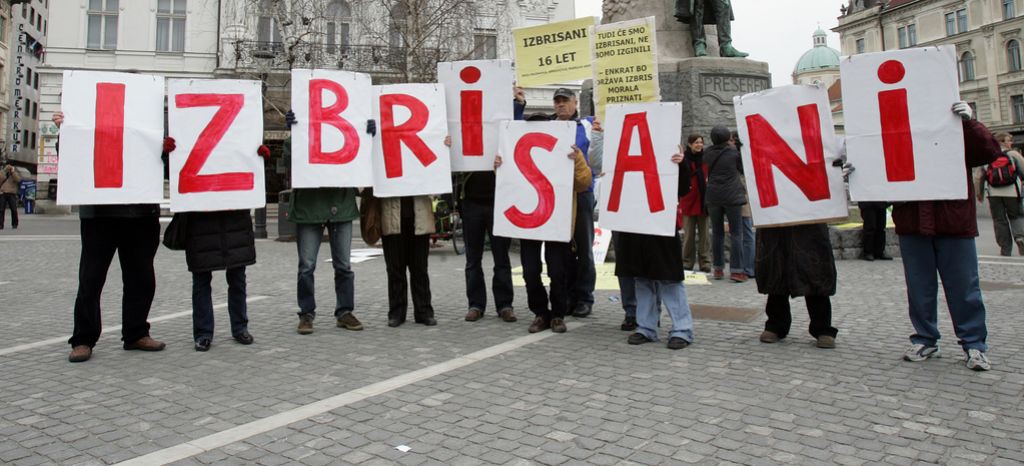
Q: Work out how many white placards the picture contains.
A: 9